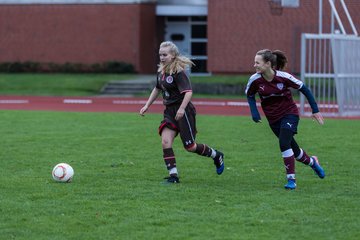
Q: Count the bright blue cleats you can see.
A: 2